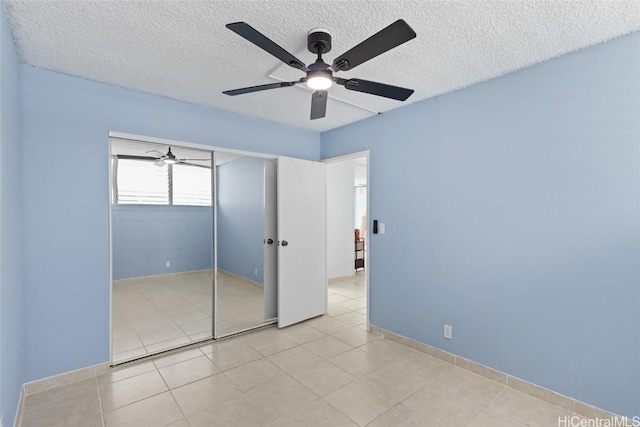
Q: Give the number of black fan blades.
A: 5